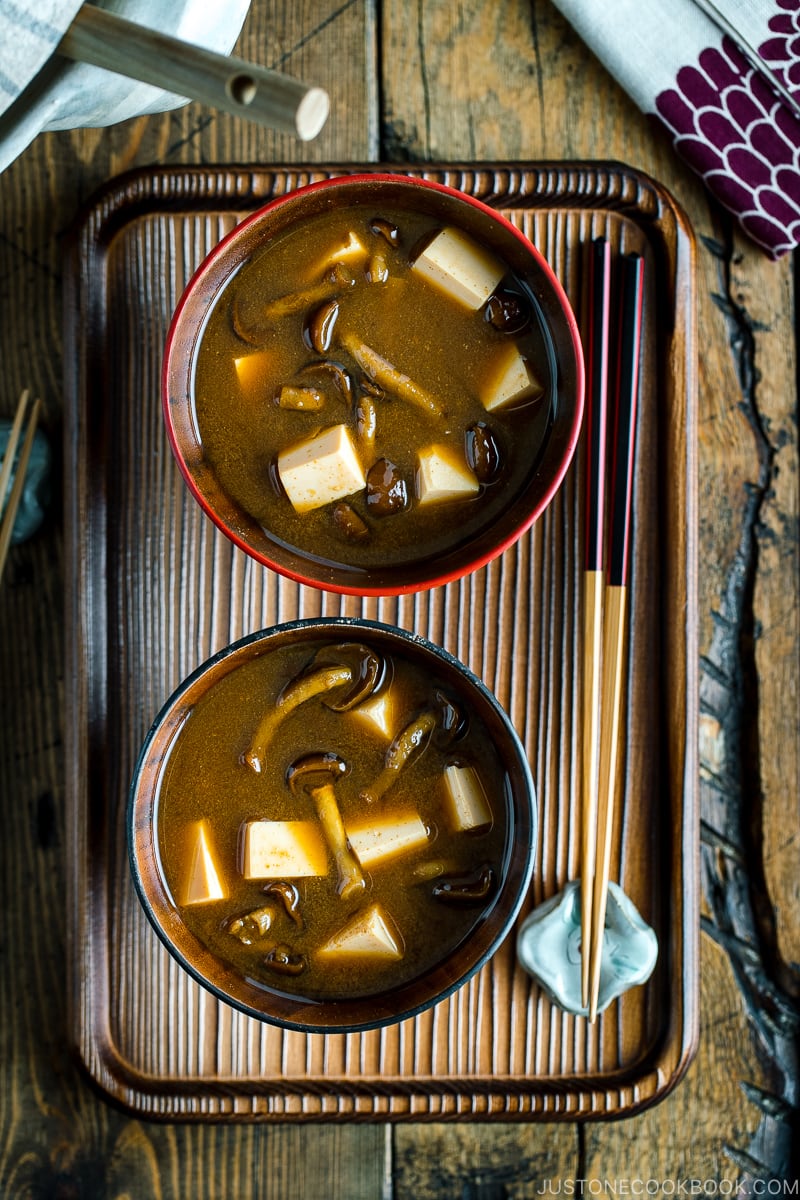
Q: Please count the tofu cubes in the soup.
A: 12